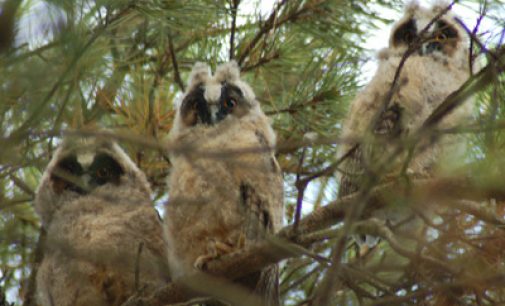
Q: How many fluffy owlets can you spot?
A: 3